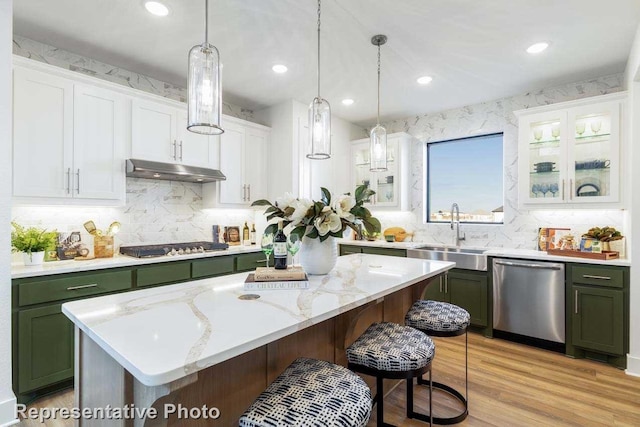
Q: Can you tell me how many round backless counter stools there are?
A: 3